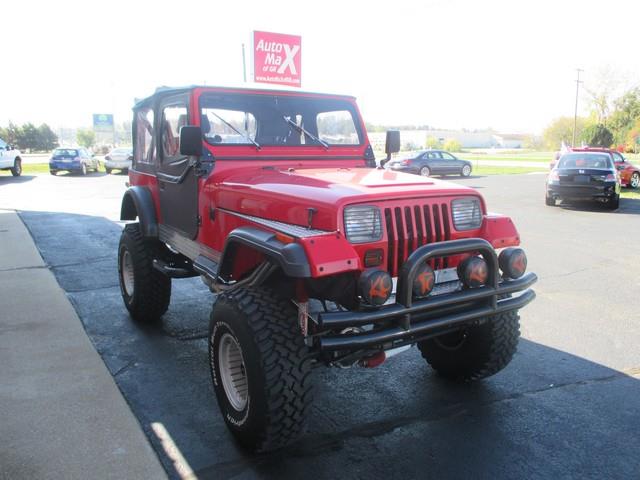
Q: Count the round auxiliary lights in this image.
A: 4